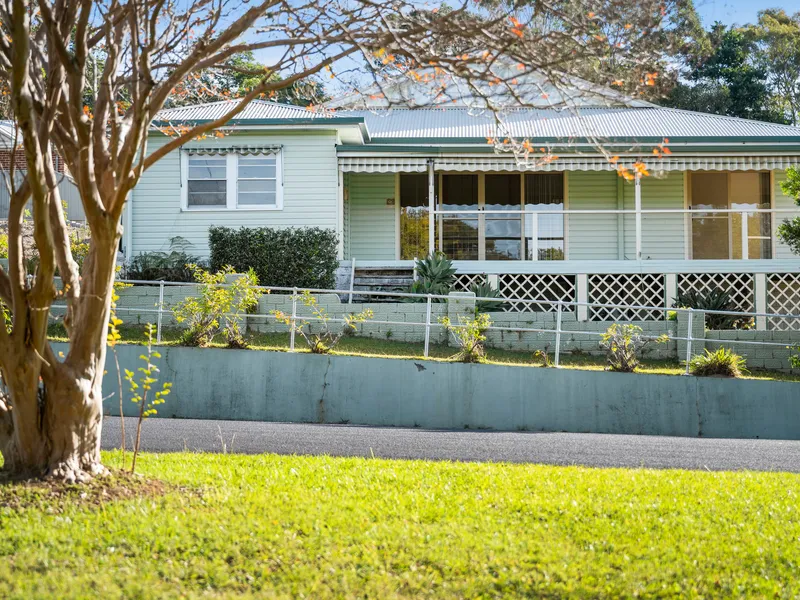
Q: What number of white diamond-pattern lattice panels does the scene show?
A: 5